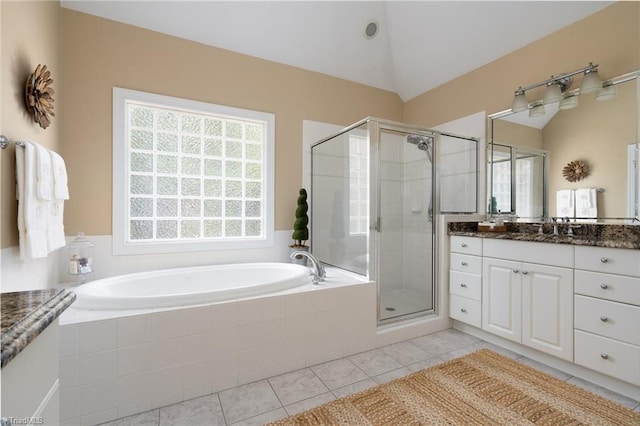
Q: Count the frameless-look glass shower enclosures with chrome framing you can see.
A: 1